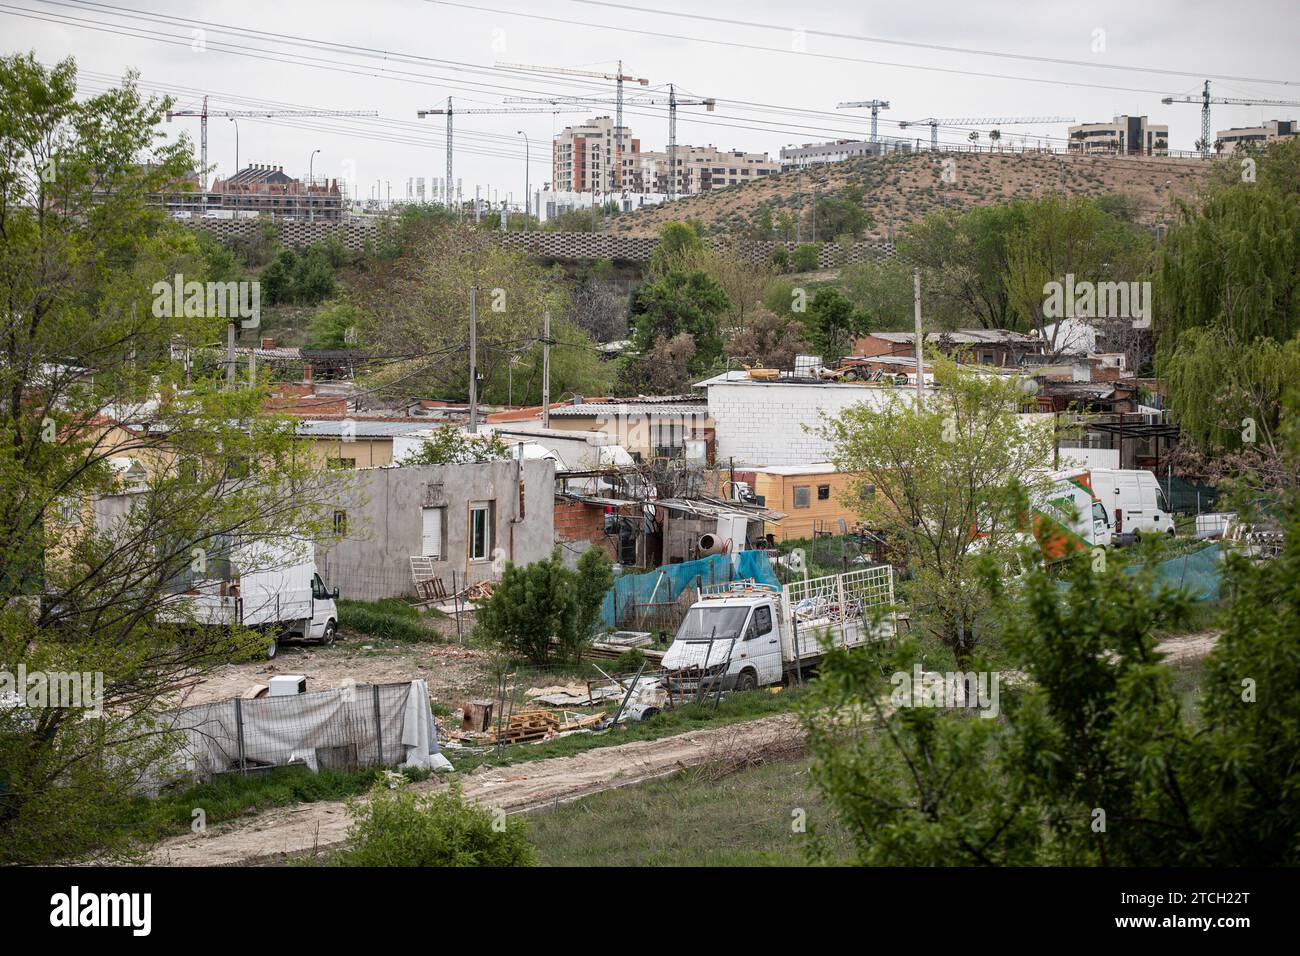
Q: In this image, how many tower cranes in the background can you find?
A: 7